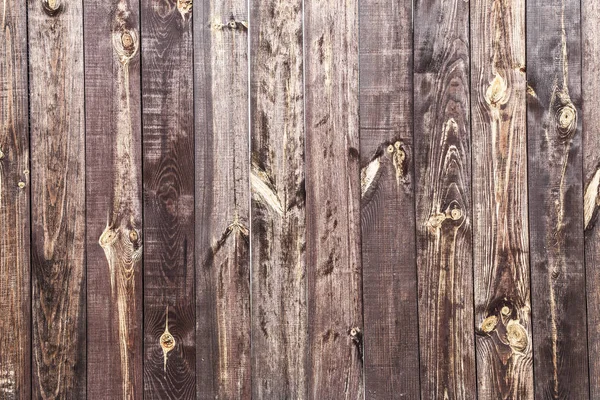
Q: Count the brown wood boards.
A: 12